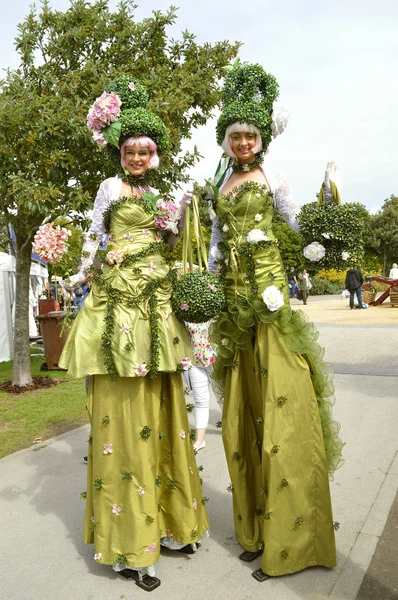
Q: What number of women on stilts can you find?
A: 2